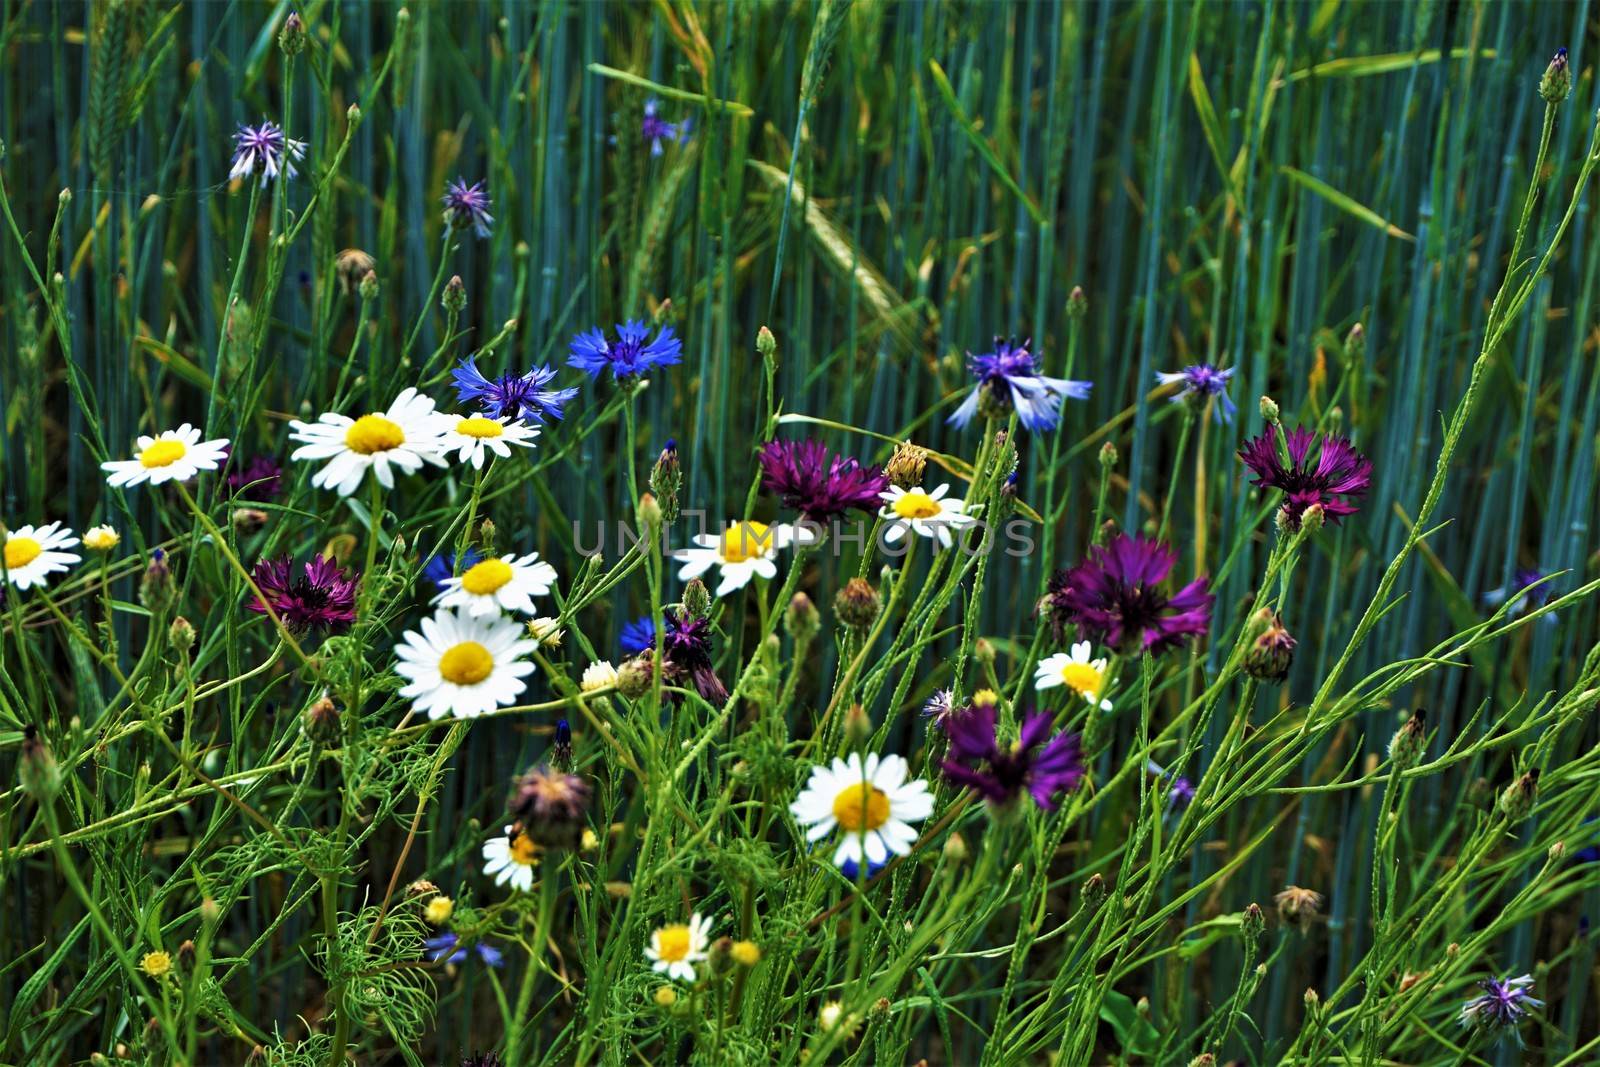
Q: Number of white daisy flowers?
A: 12